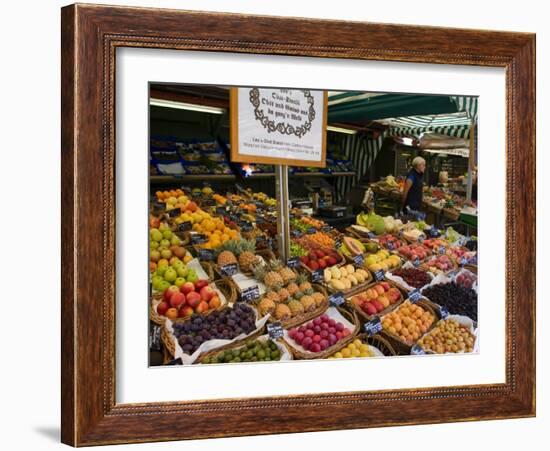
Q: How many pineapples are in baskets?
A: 13